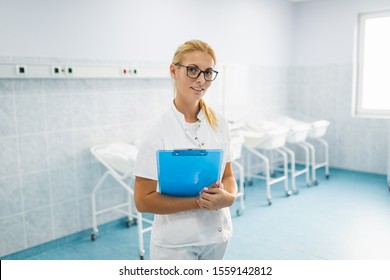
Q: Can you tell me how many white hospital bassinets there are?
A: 5